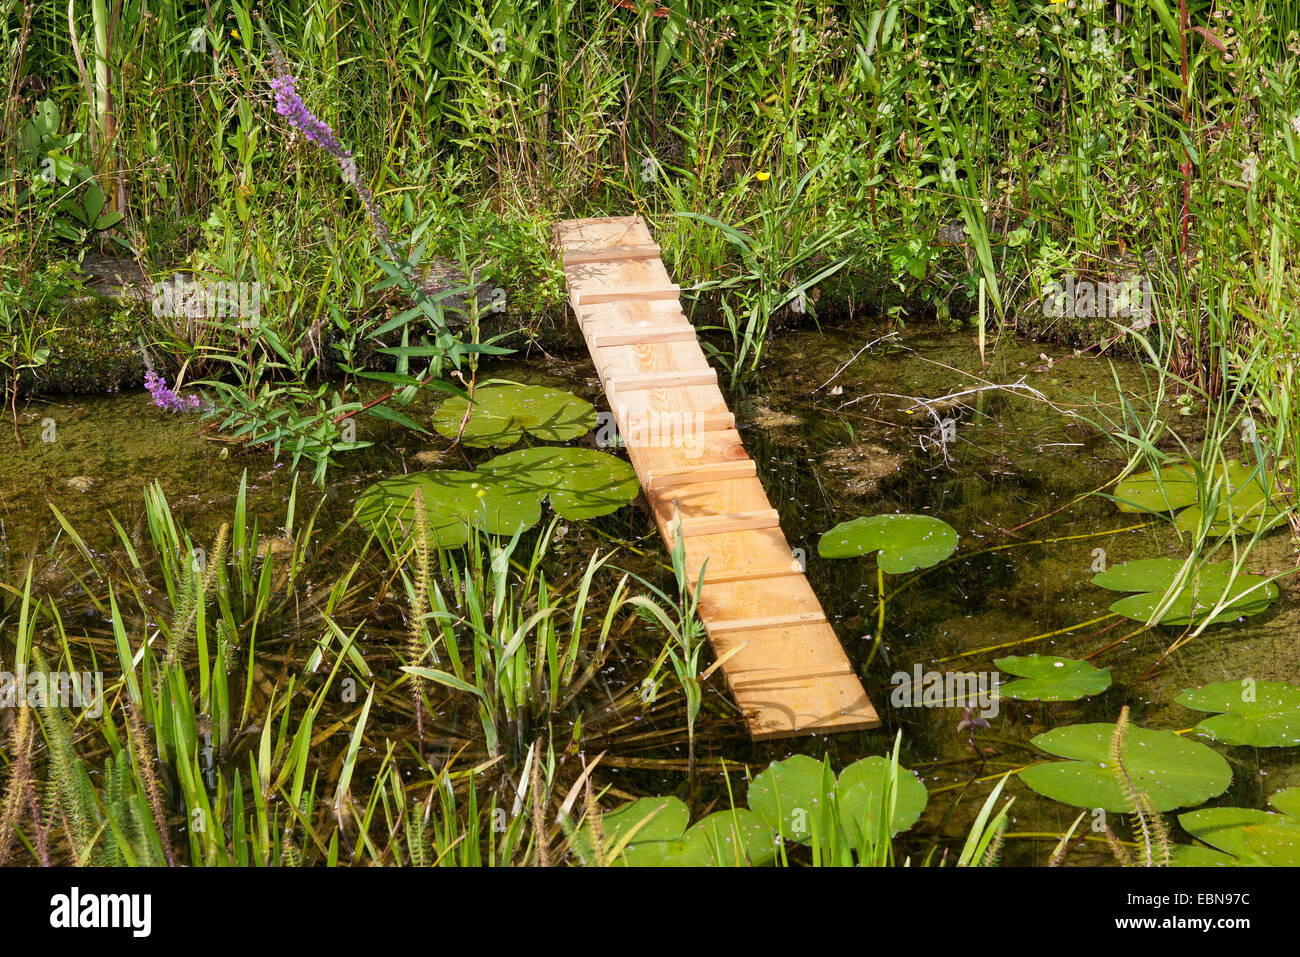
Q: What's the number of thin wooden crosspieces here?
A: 10